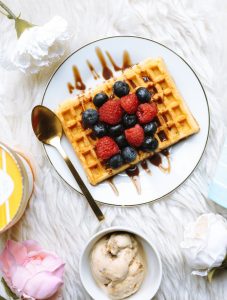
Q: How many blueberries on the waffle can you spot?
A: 12